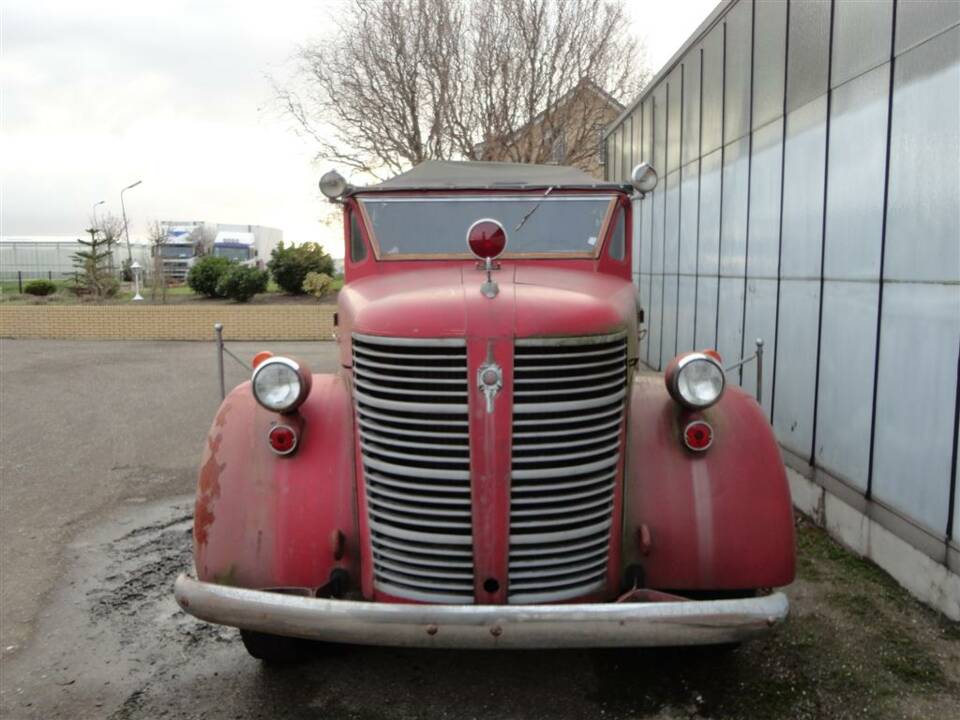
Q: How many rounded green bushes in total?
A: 4